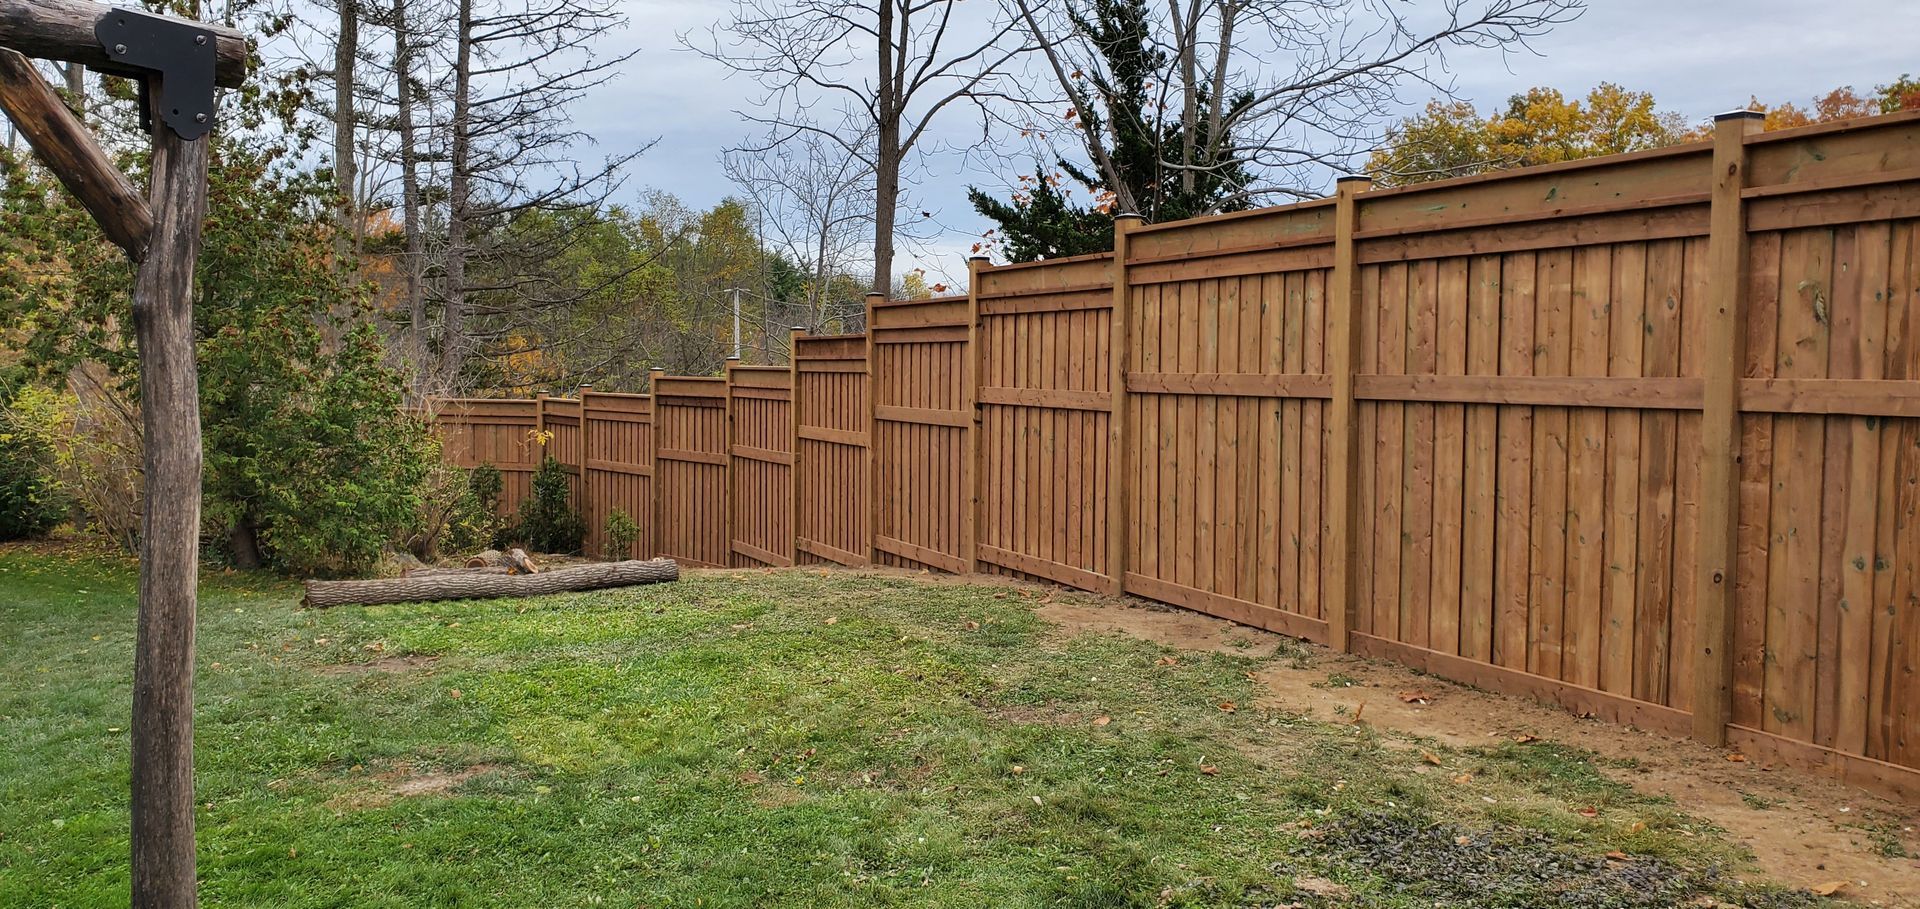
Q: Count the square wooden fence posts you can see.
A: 10